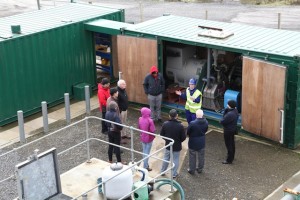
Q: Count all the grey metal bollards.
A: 4